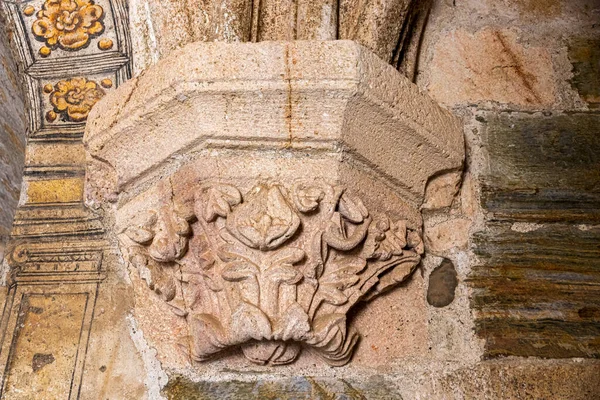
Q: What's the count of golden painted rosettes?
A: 2